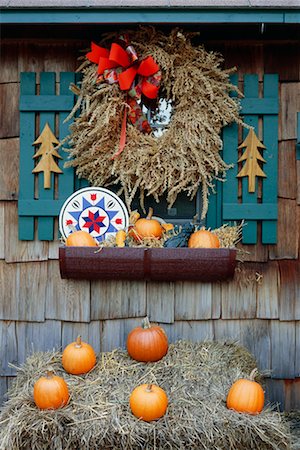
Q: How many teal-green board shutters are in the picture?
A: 2